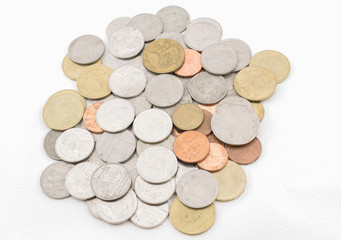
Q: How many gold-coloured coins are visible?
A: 10